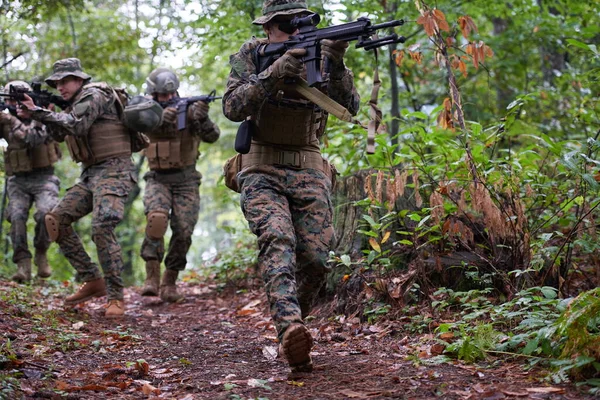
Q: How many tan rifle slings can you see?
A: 1